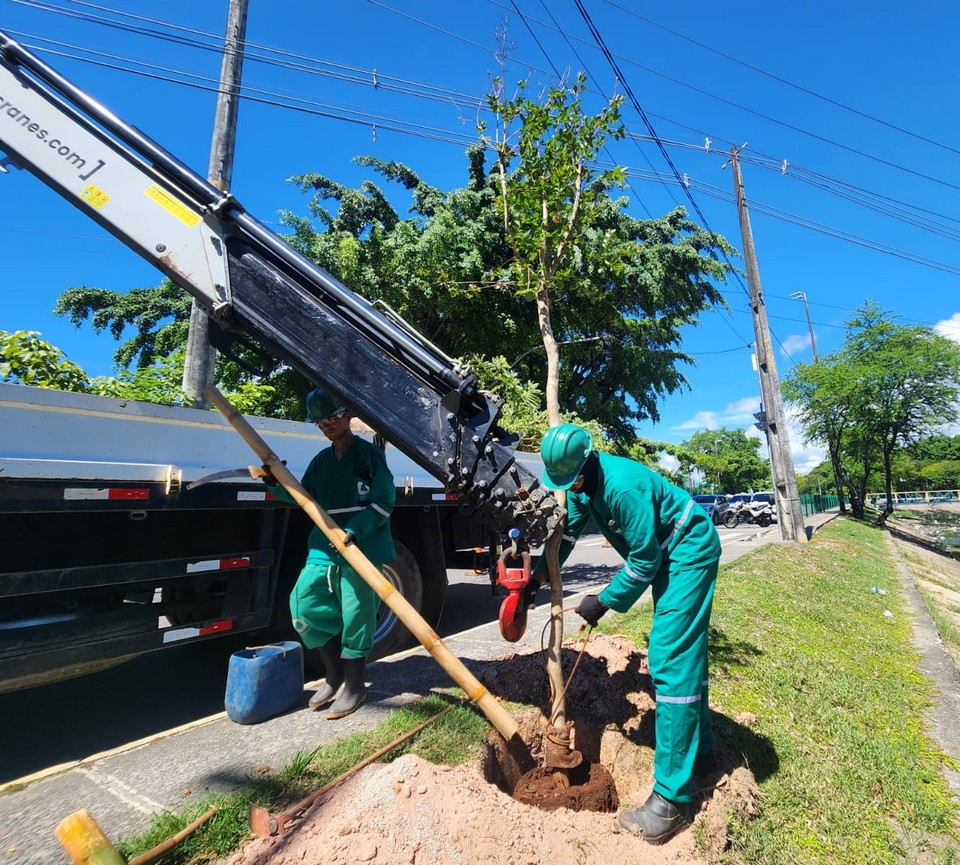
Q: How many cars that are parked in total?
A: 3